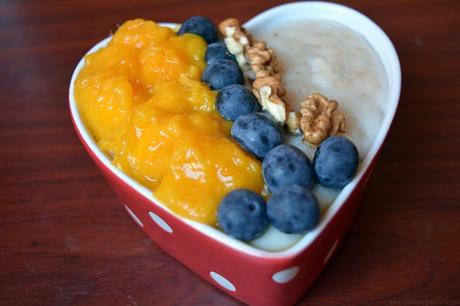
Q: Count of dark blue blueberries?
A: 9